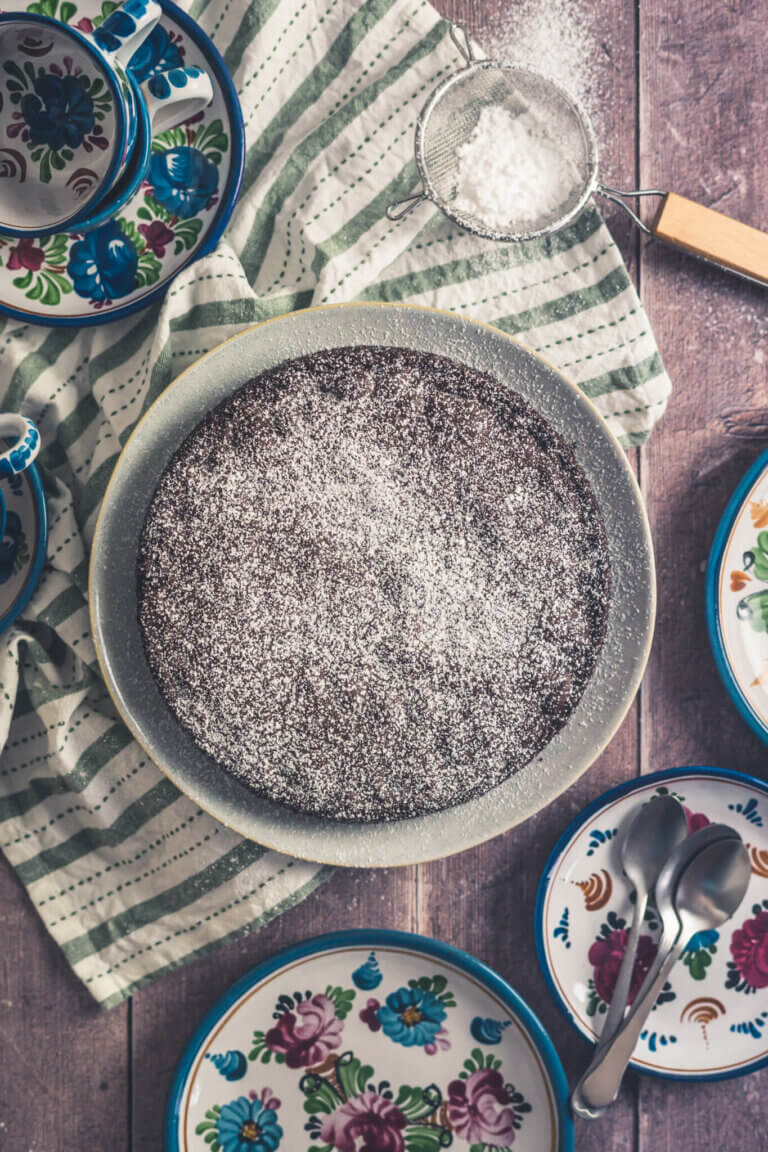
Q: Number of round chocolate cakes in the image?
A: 1